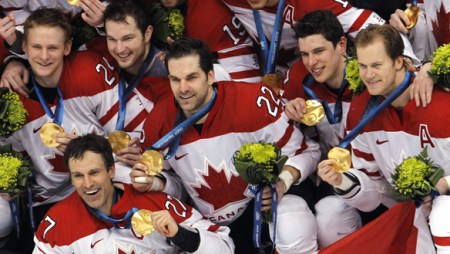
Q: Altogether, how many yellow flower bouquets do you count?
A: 7